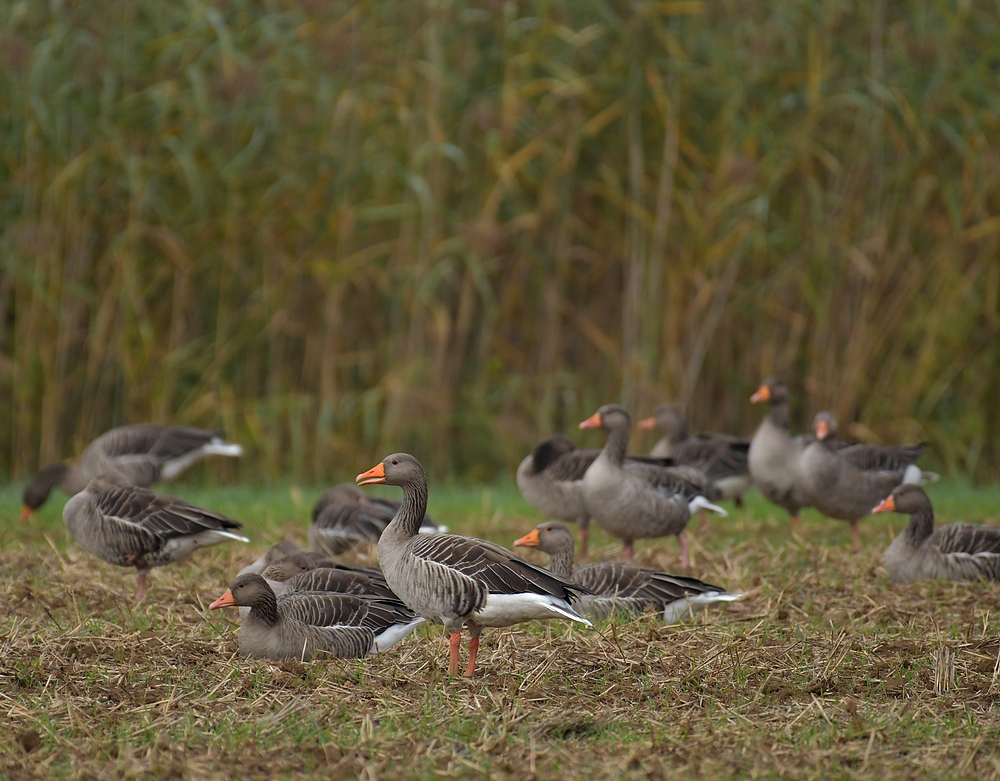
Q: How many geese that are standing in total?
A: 8